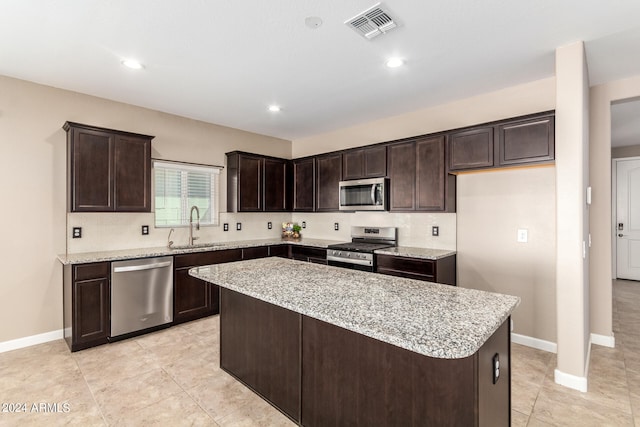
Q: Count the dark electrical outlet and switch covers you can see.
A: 9